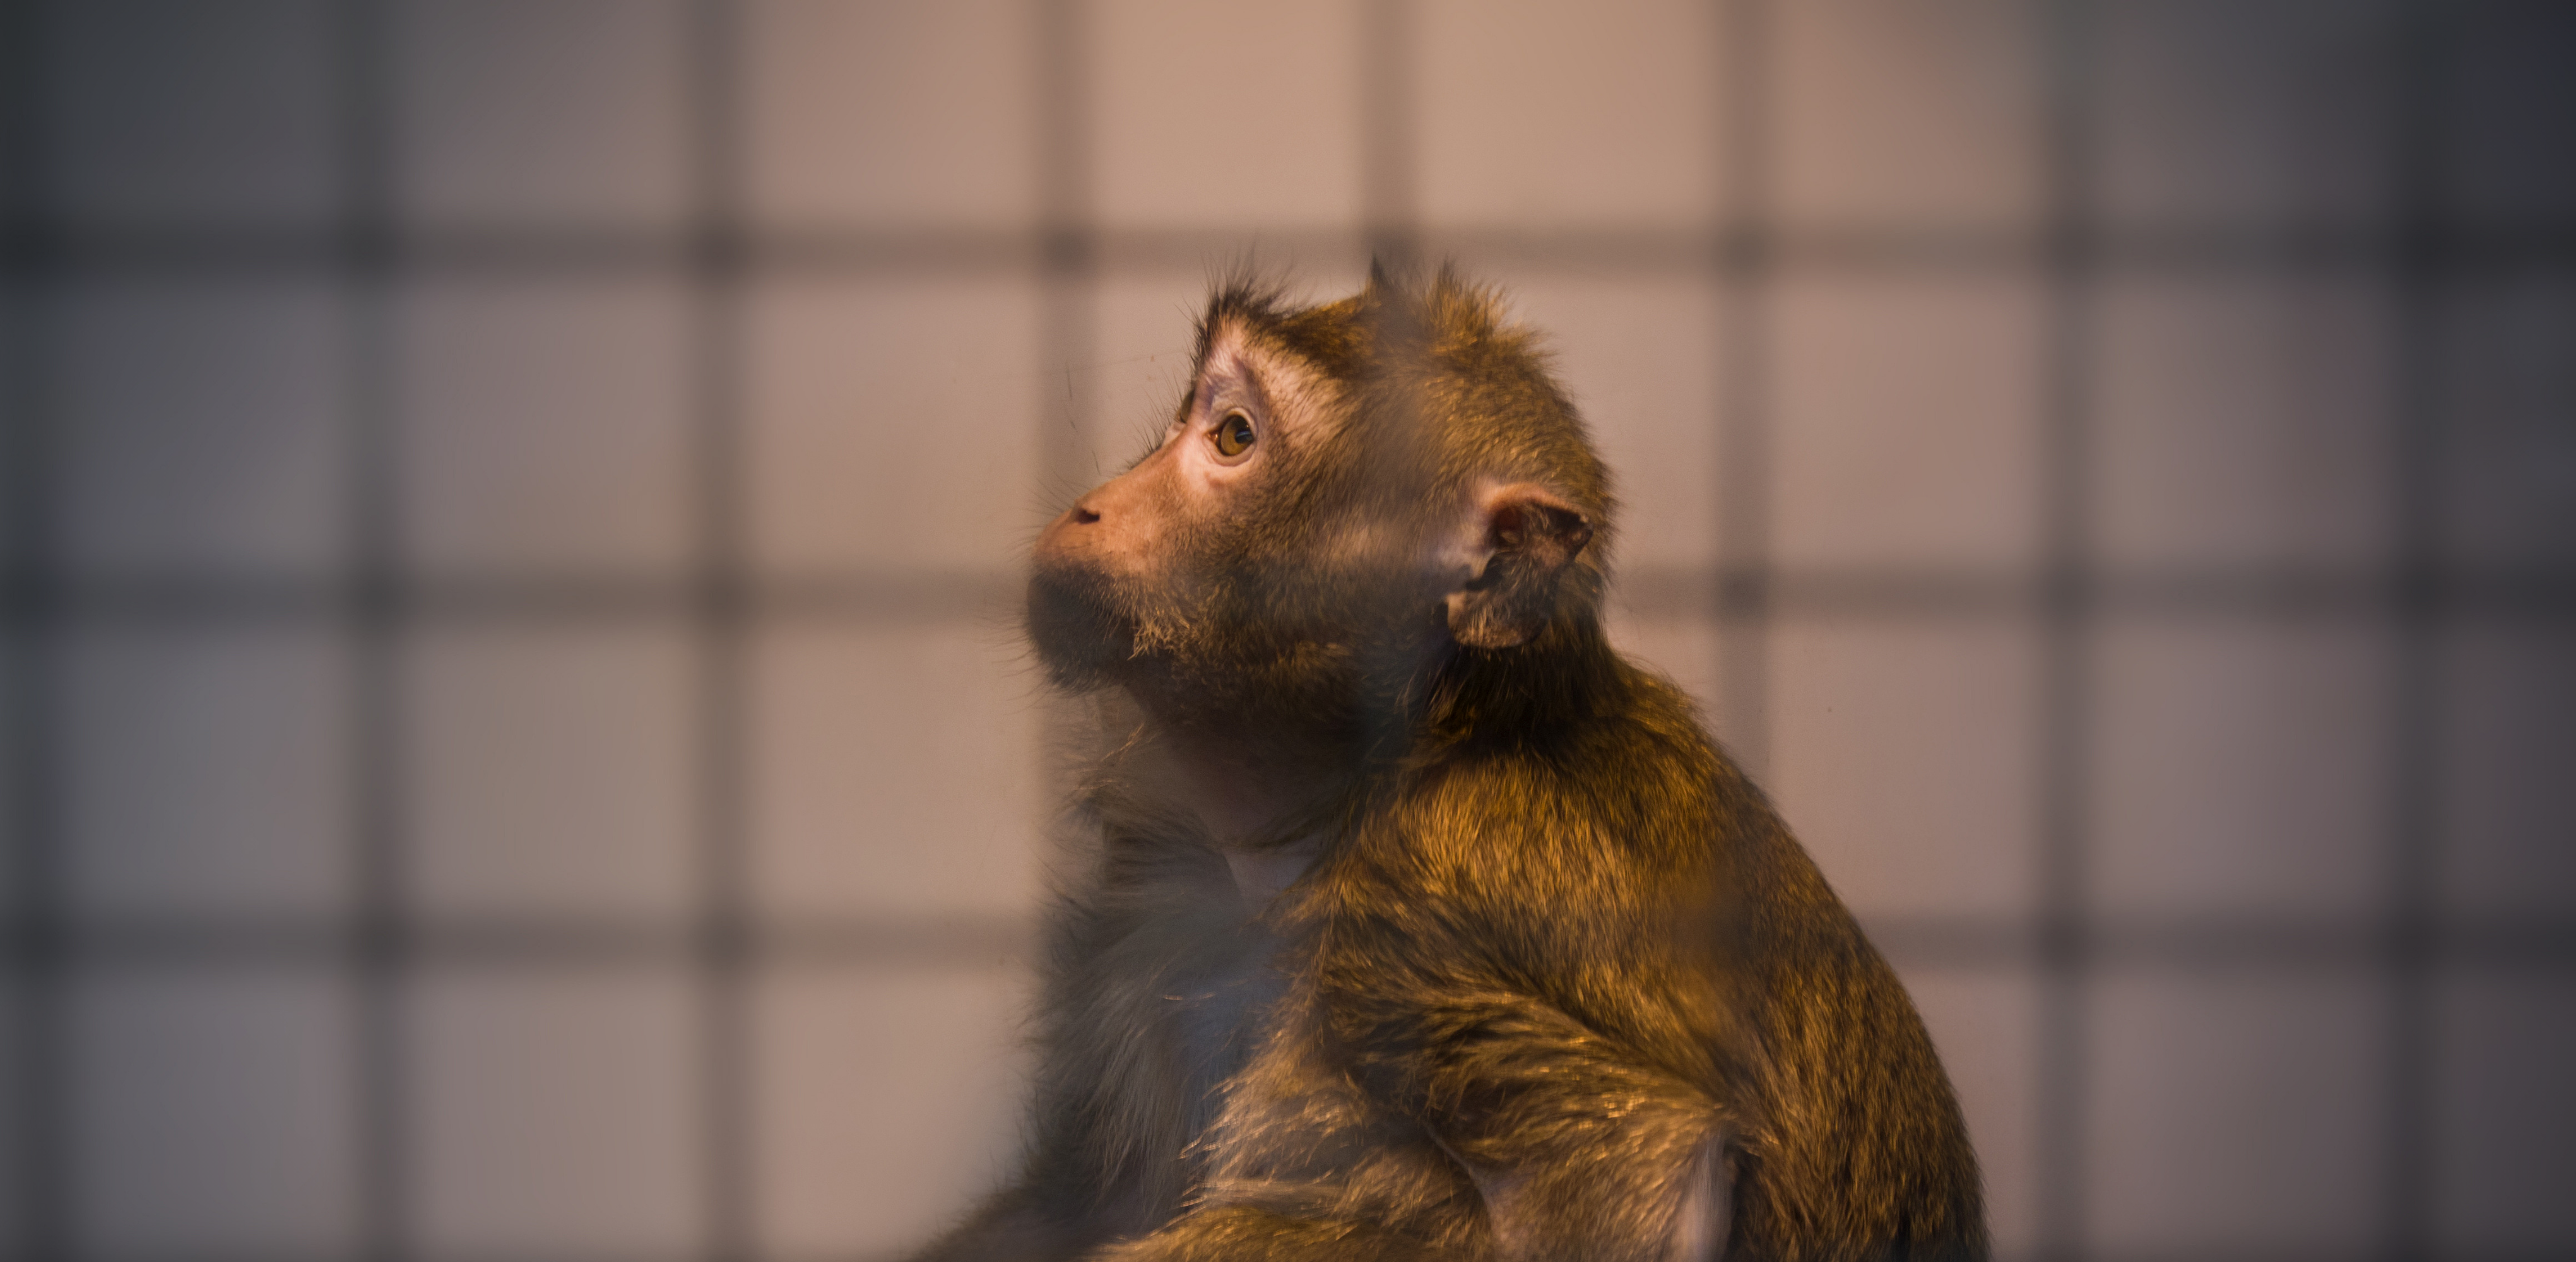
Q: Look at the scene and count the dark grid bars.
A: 11